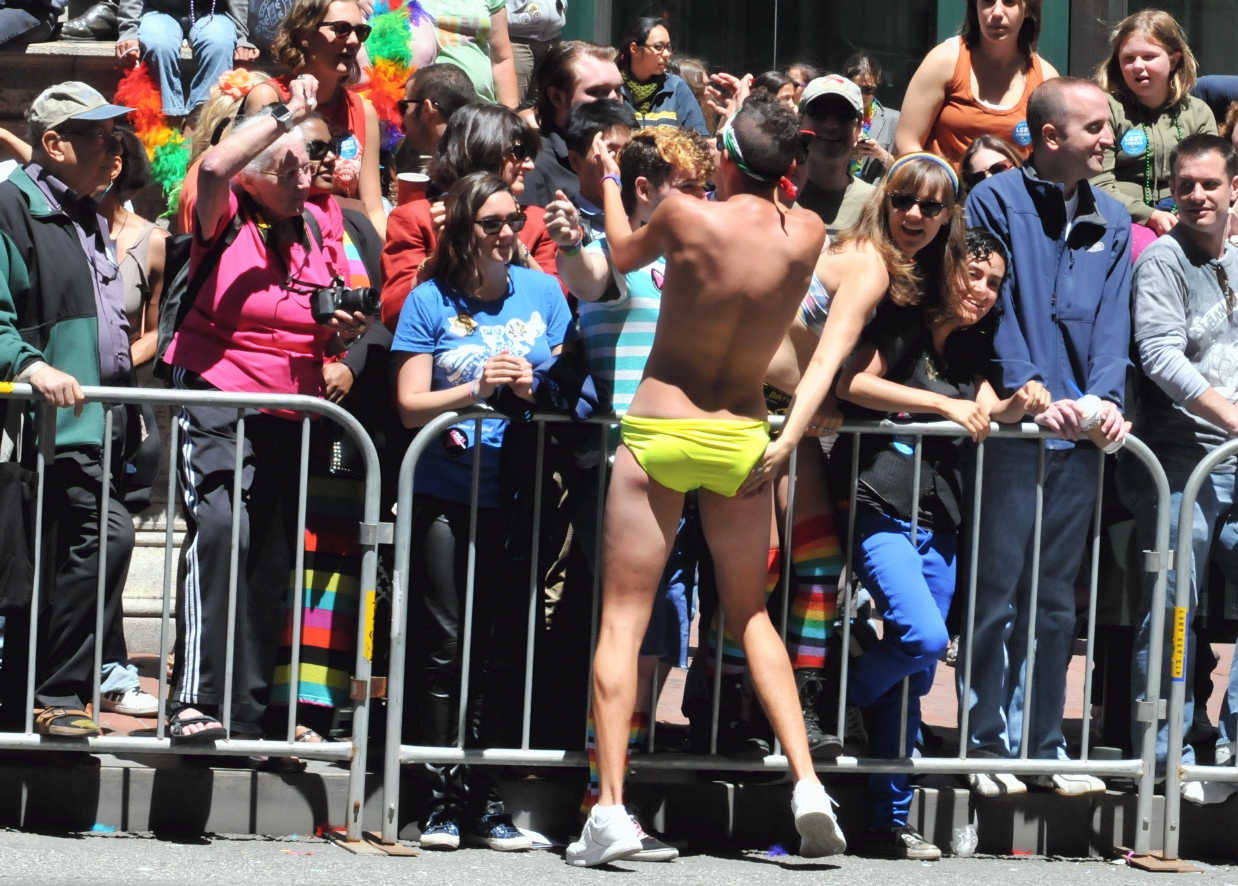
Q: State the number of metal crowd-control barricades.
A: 3